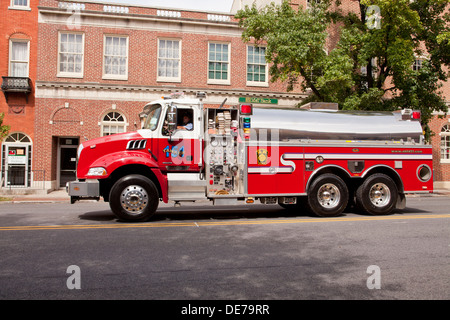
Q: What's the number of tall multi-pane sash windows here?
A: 5